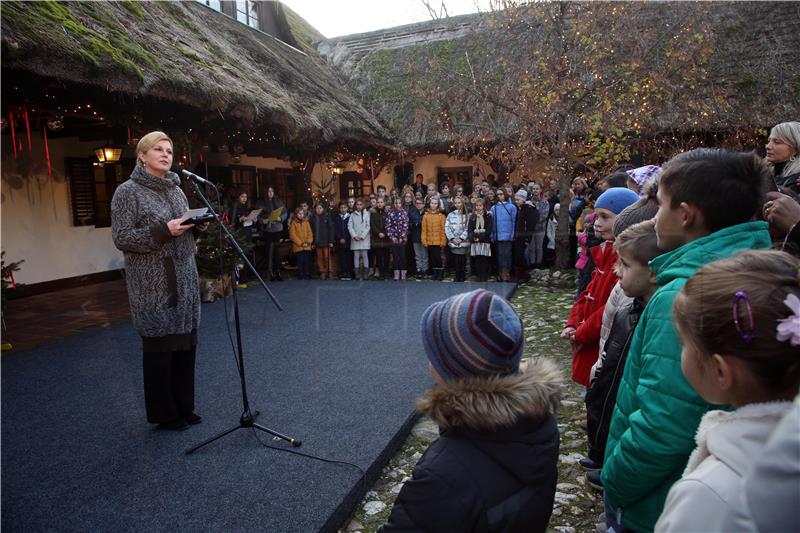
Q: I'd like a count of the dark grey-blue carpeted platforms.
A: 1